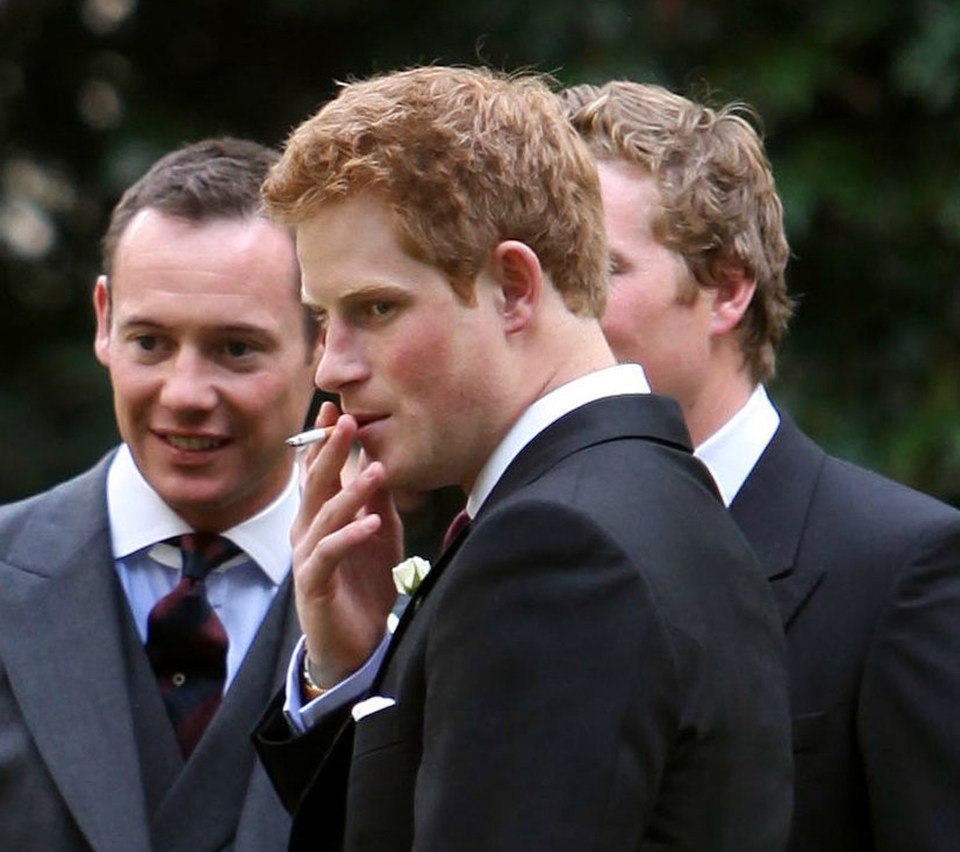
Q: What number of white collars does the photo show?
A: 3